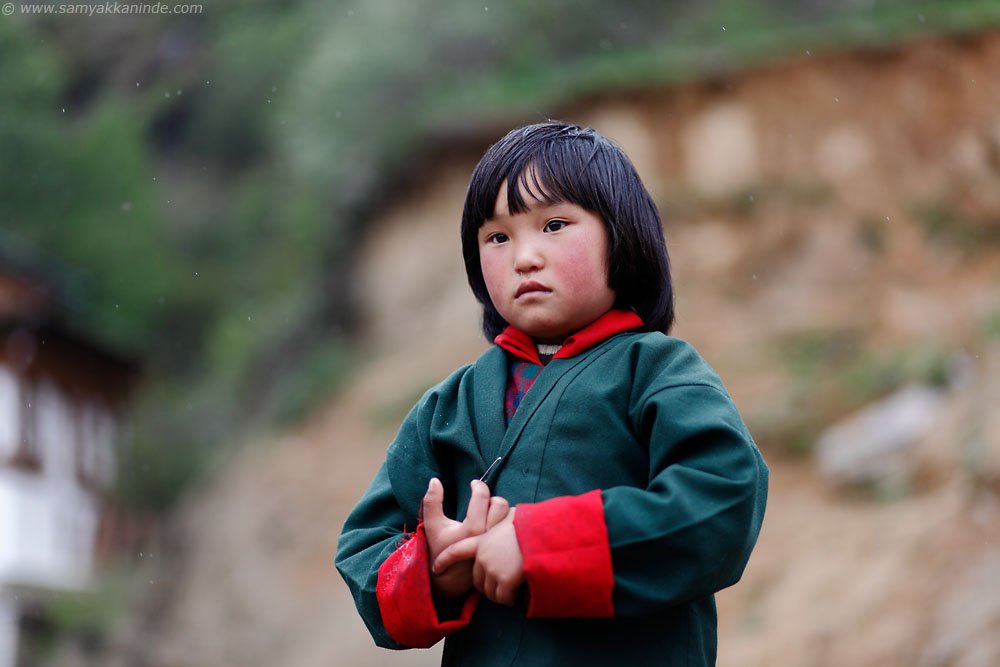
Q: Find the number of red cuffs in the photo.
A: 2